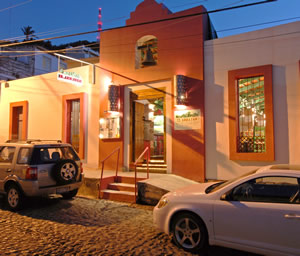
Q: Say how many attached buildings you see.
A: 3